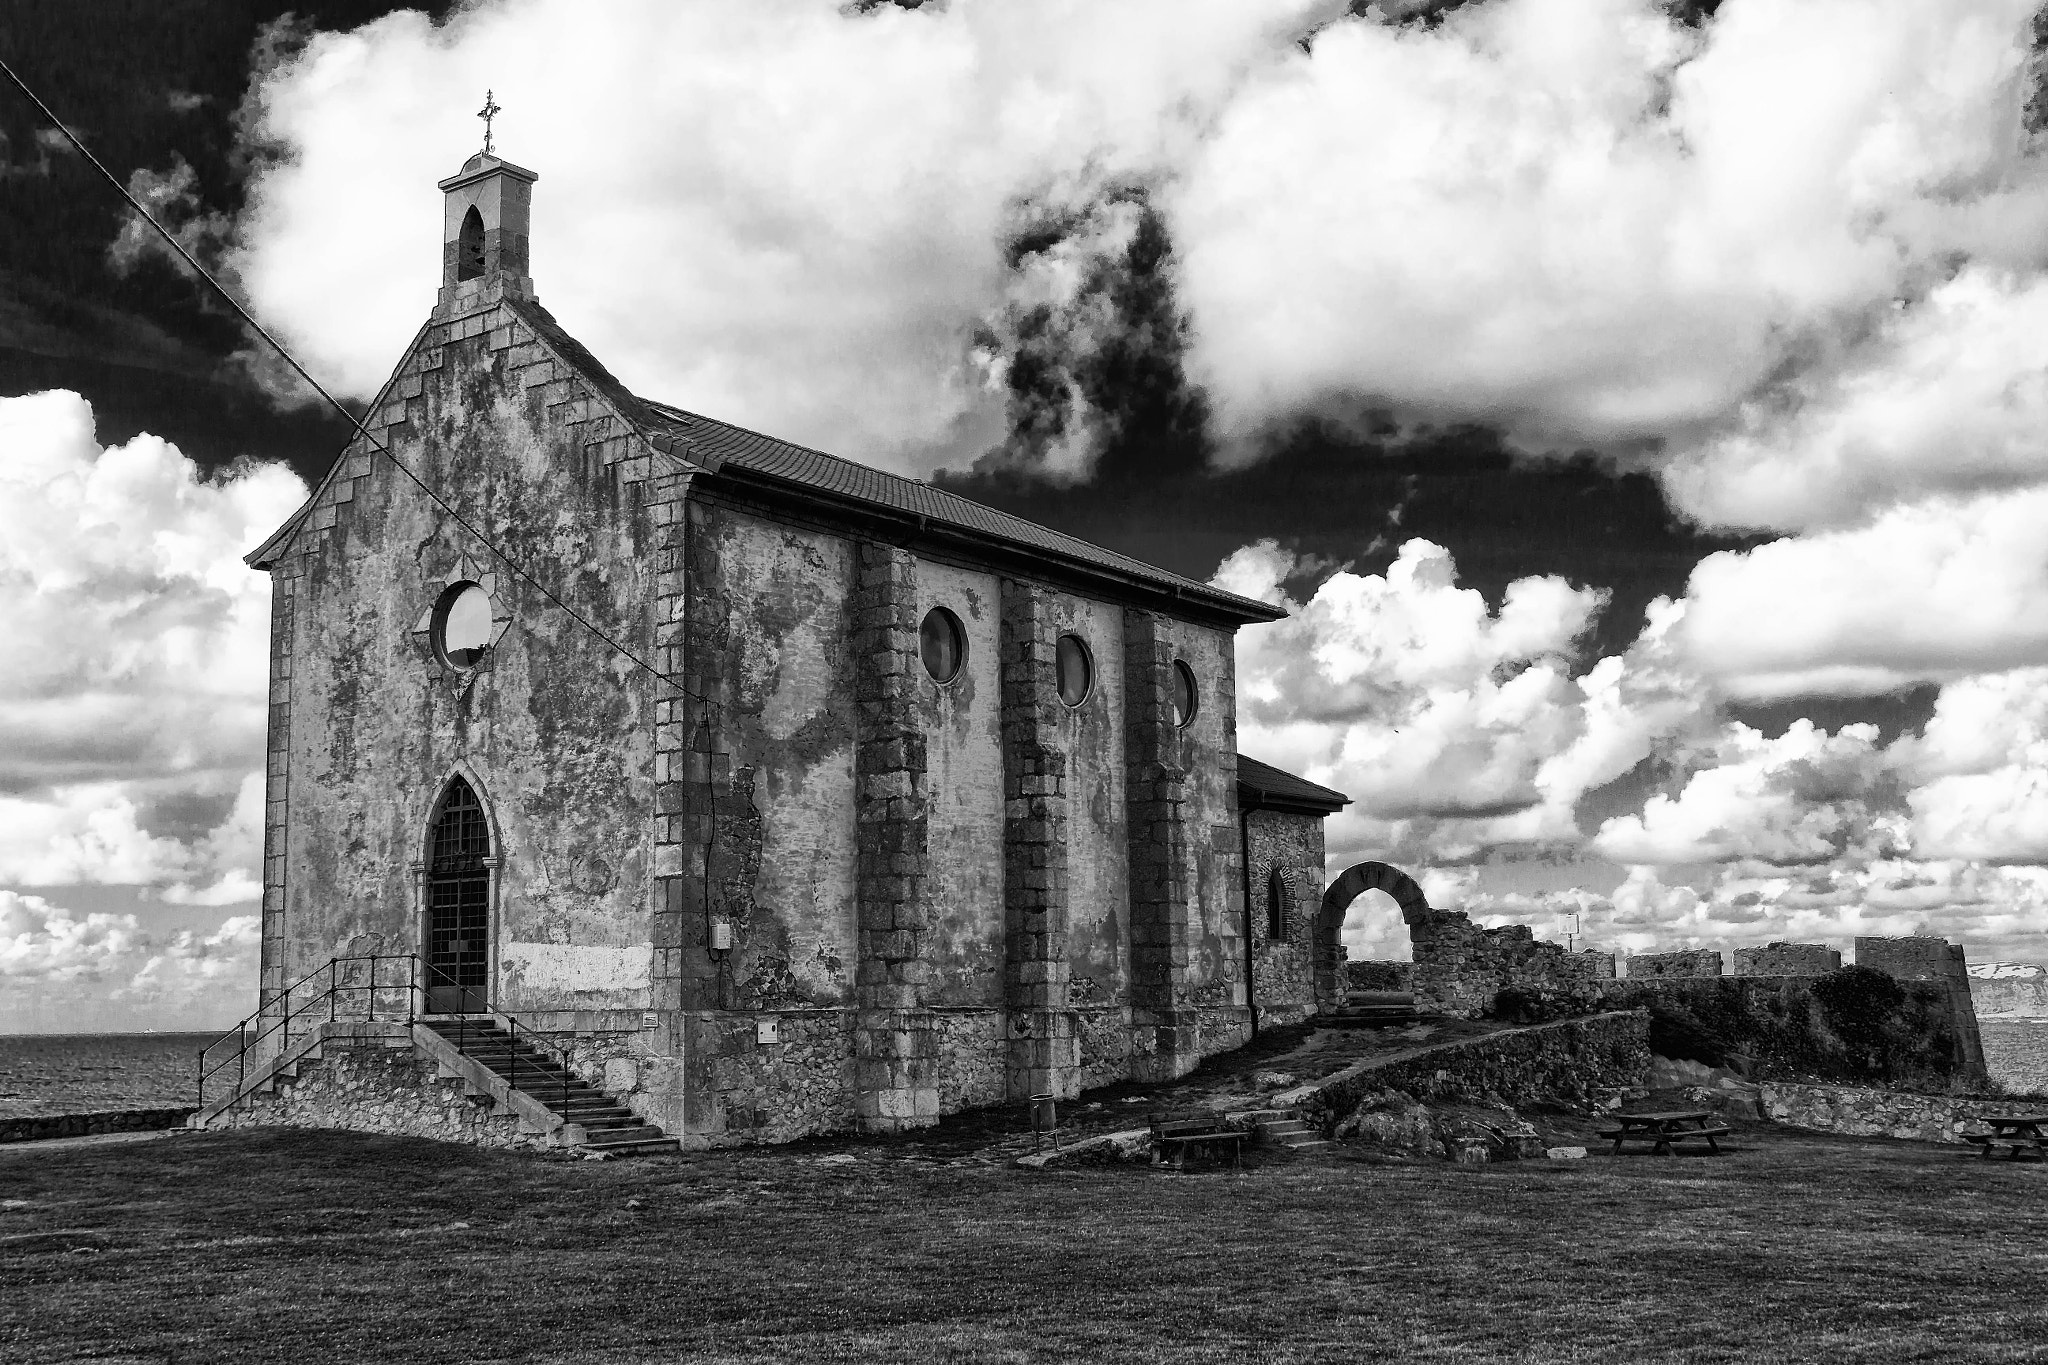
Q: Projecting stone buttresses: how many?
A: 3